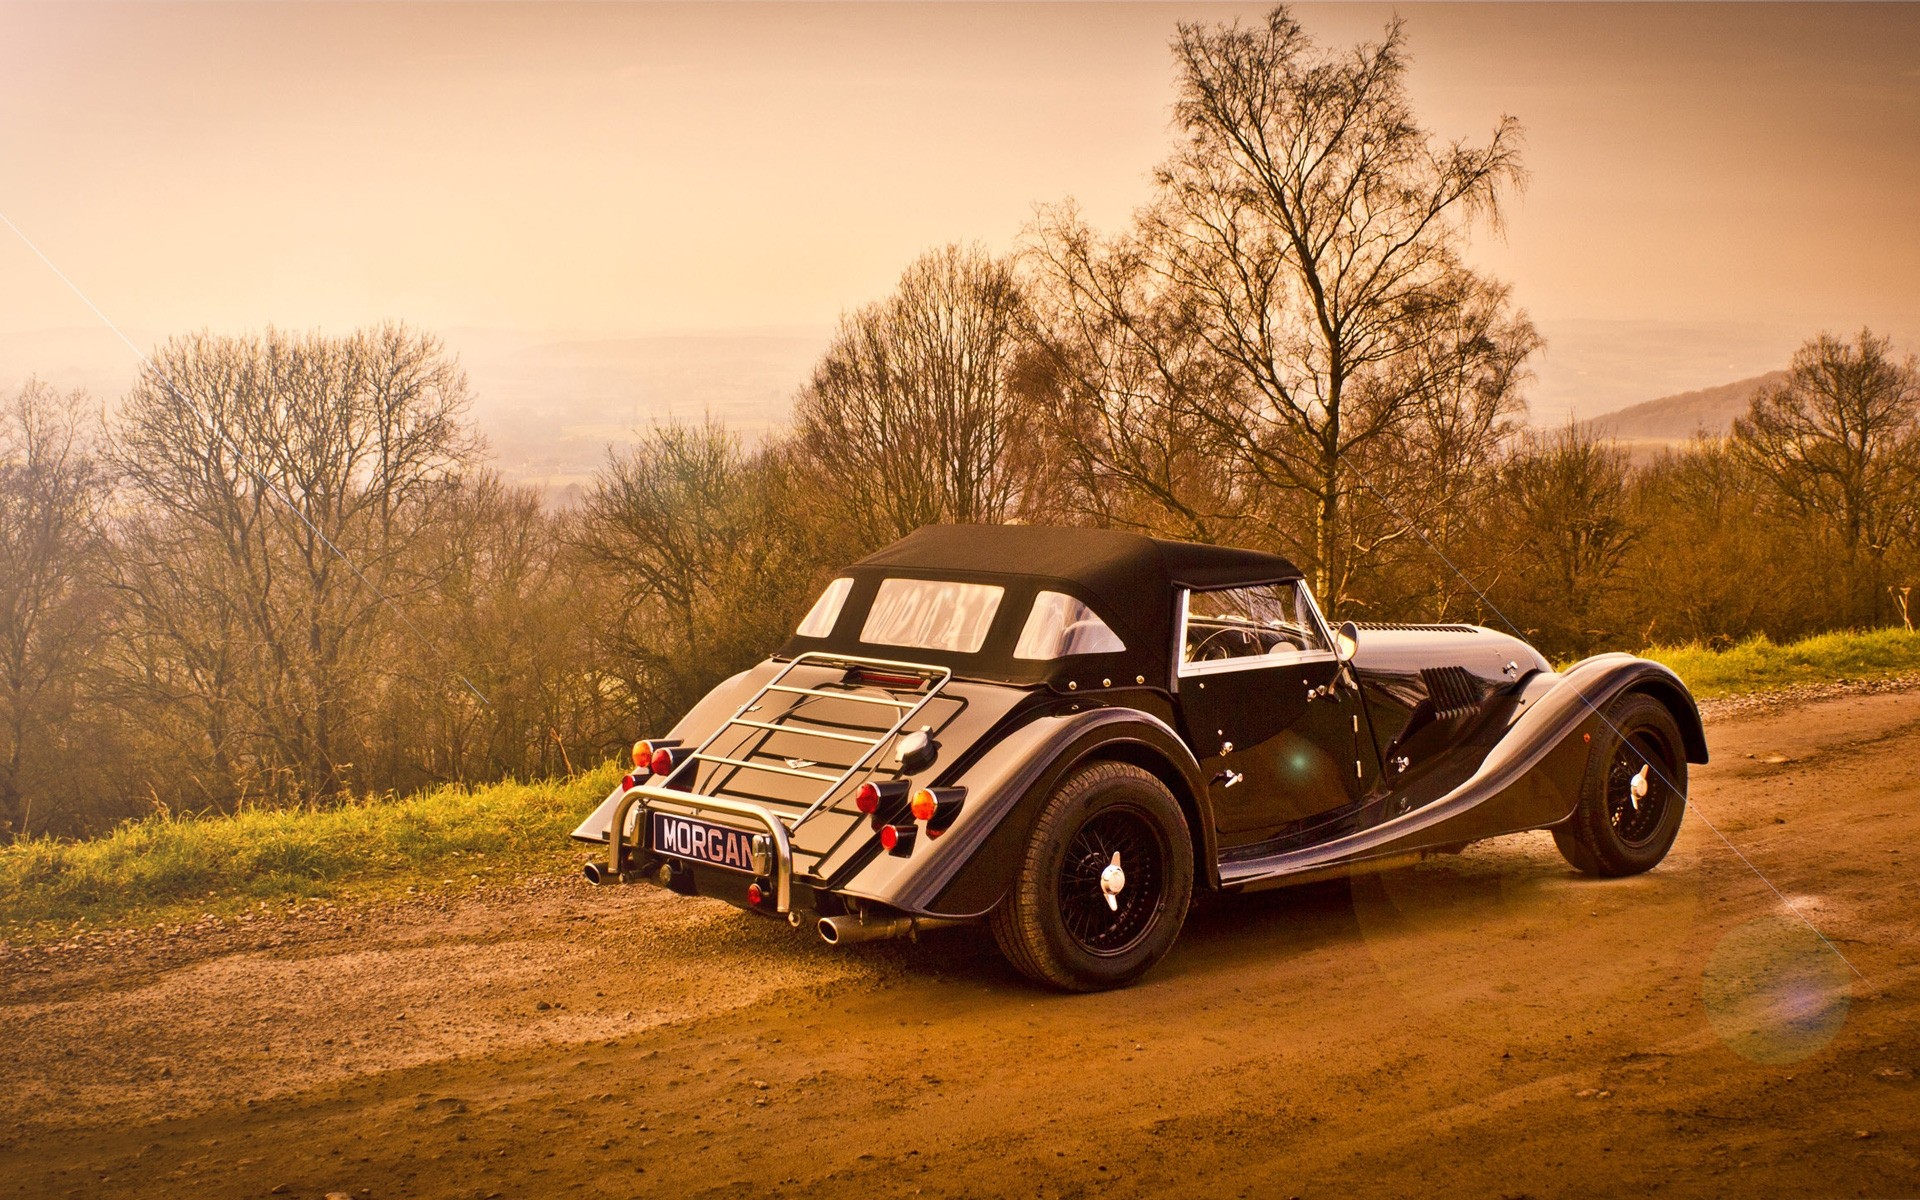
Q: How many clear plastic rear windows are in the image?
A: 3